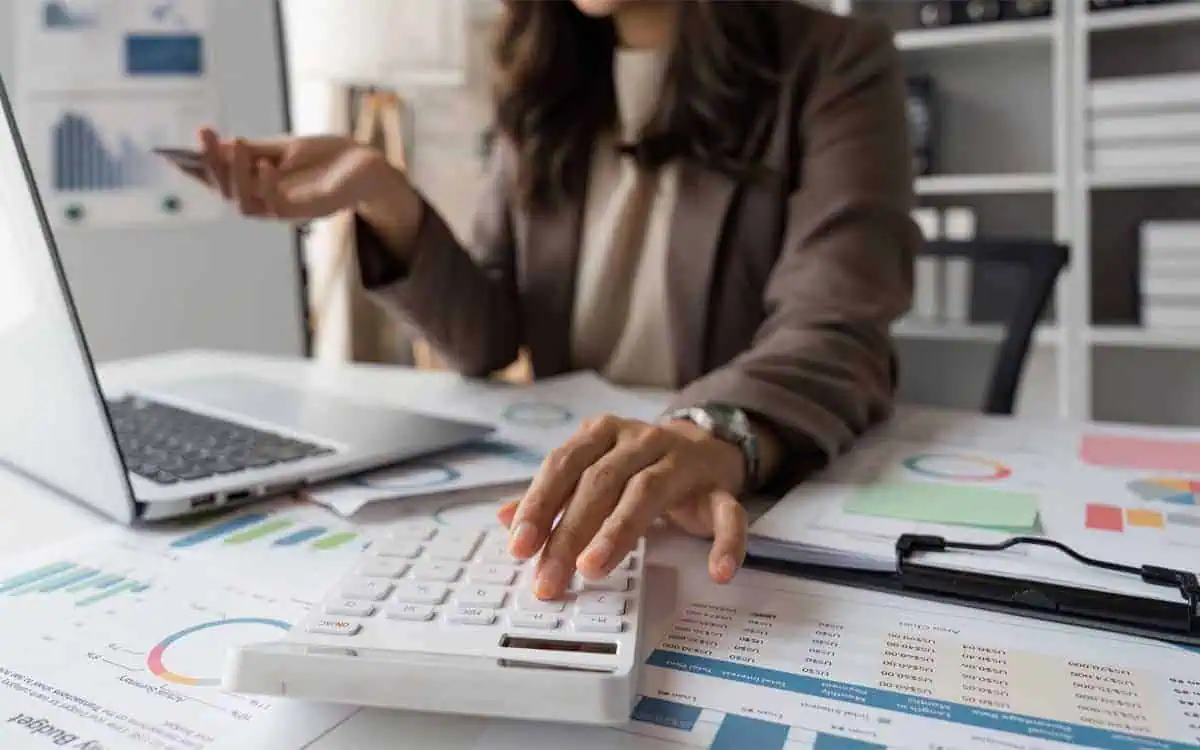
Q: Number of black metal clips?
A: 1